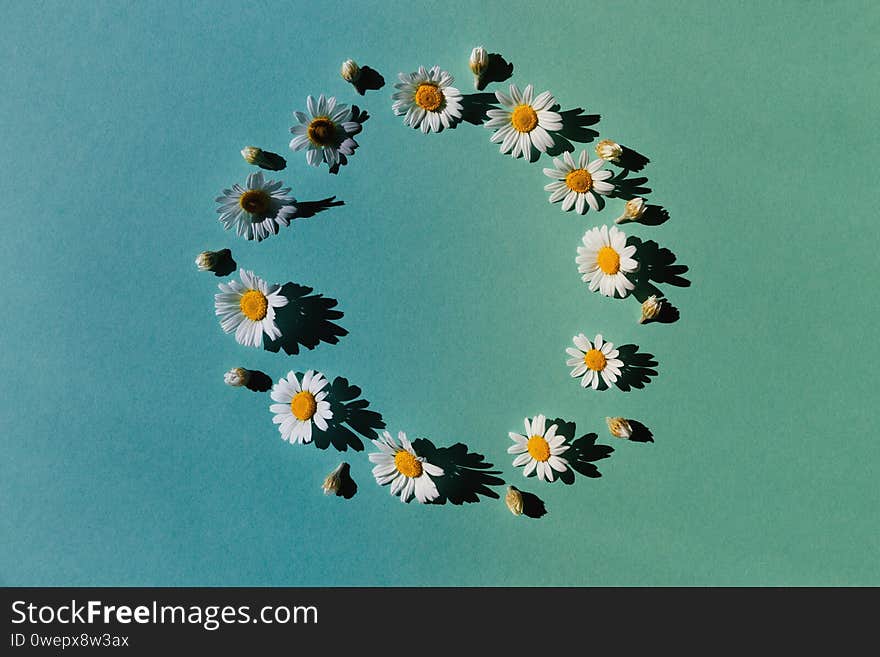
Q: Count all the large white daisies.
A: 11